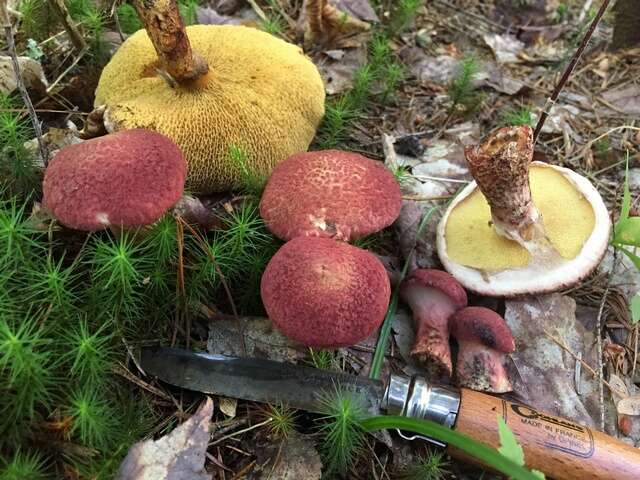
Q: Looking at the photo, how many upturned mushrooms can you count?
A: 2